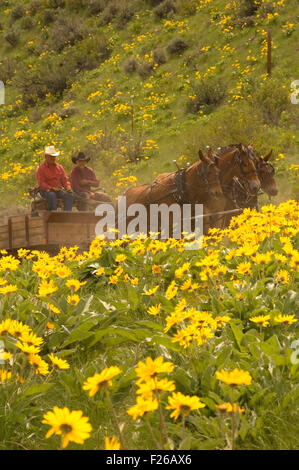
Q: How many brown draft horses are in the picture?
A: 3